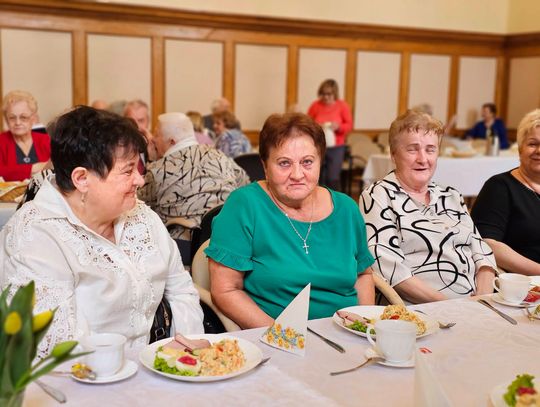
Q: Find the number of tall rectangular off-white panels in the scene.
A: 9